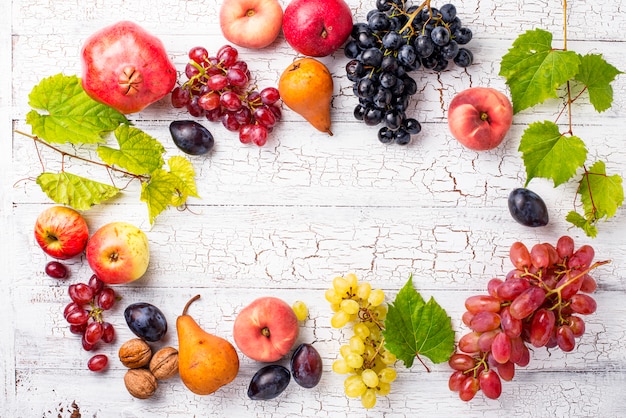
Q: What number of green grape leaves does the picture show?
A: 11